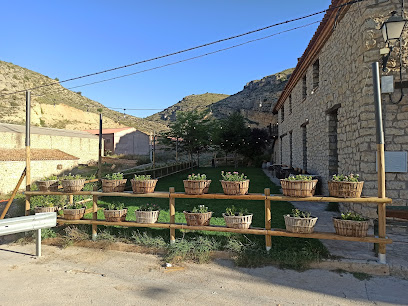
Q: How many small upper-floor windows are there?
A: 4